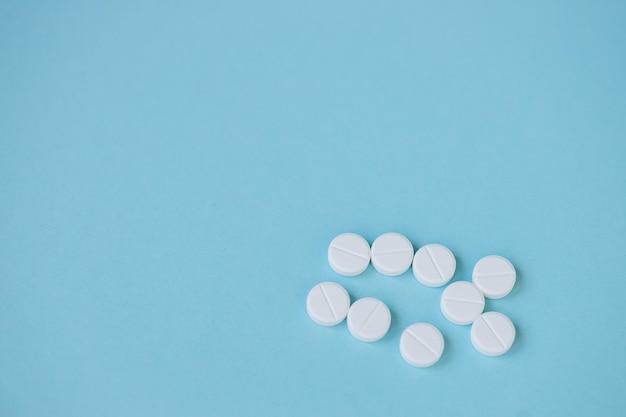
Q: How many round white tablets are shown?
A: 9